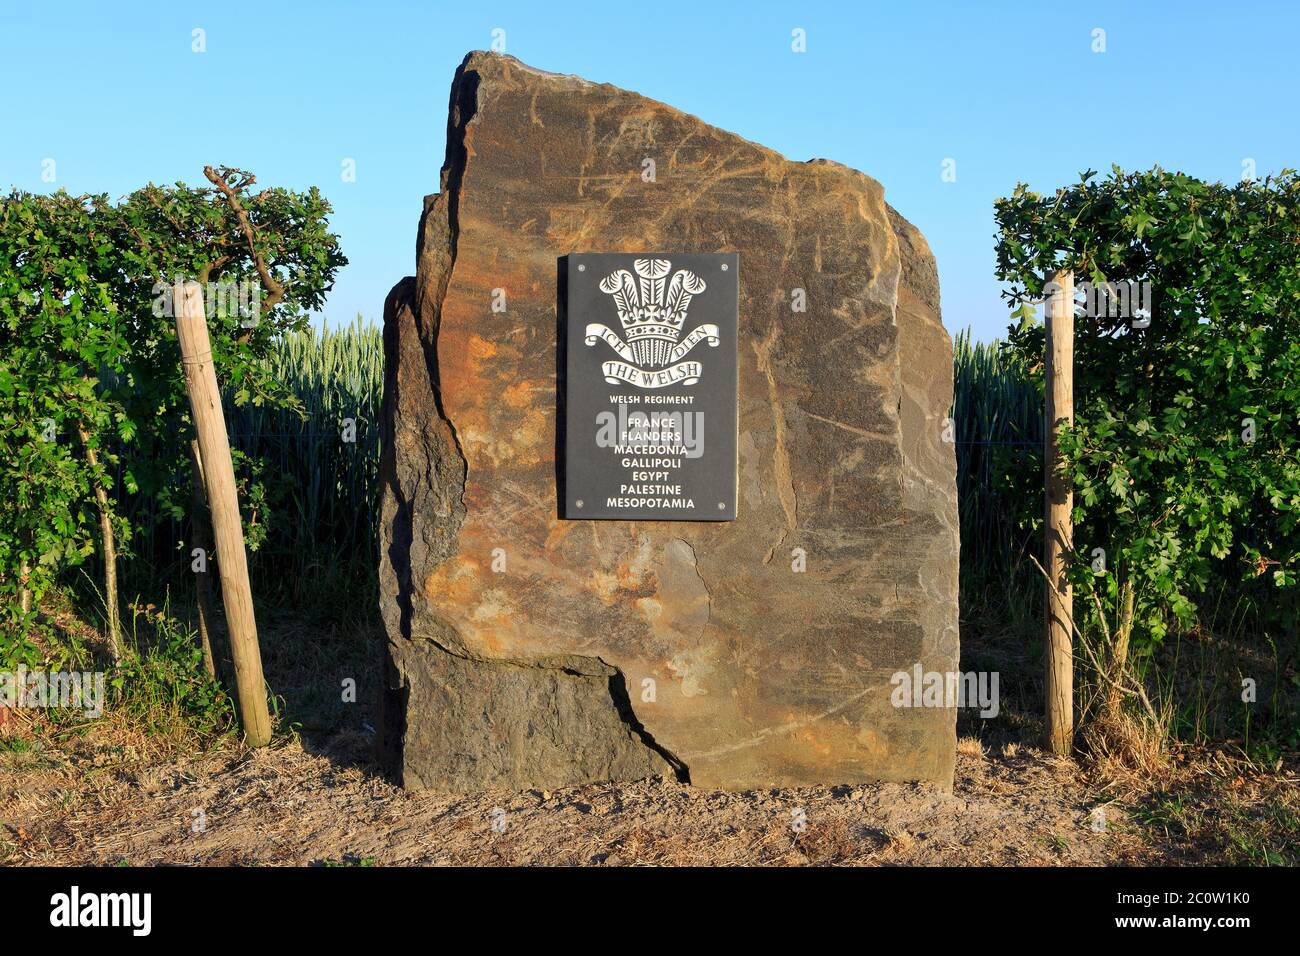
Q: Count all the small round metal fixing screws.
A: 4